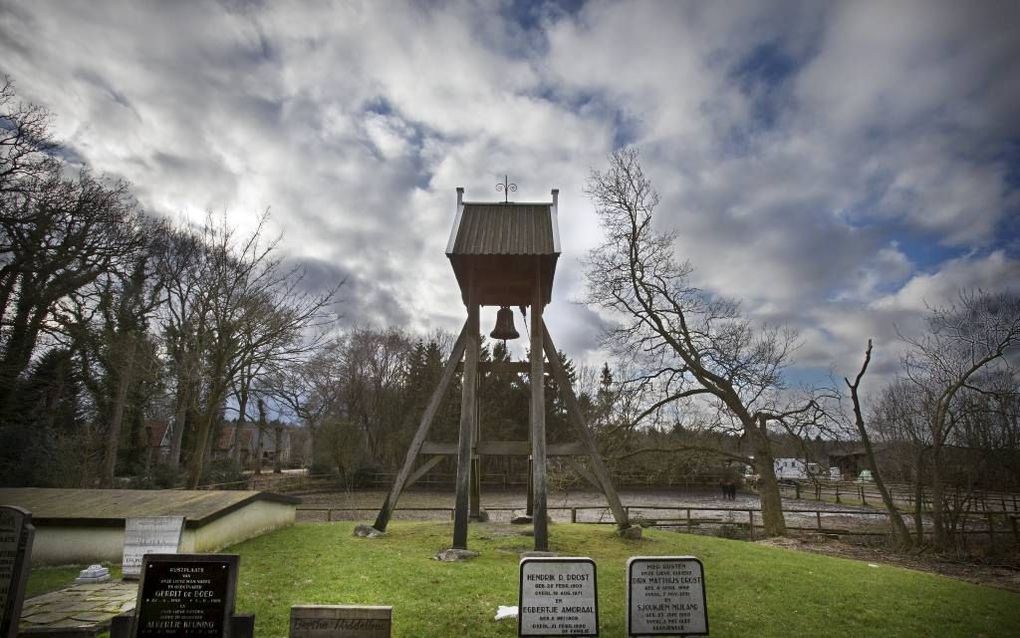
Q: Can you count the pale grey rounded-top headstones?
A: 2